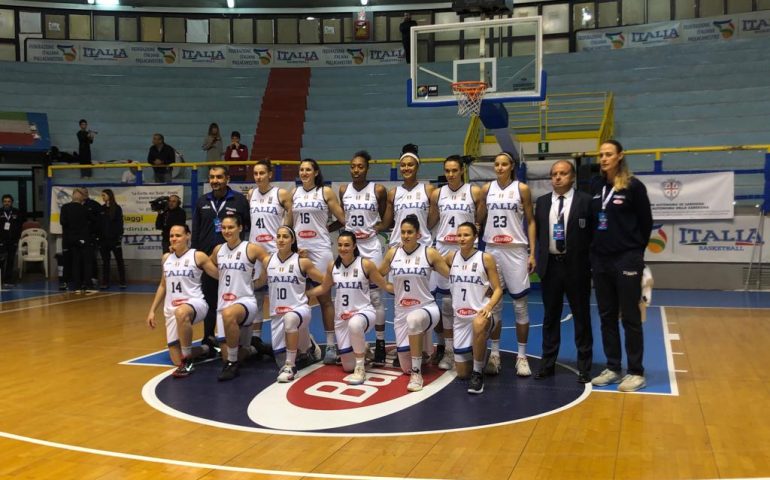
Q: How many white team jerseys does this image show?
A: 12